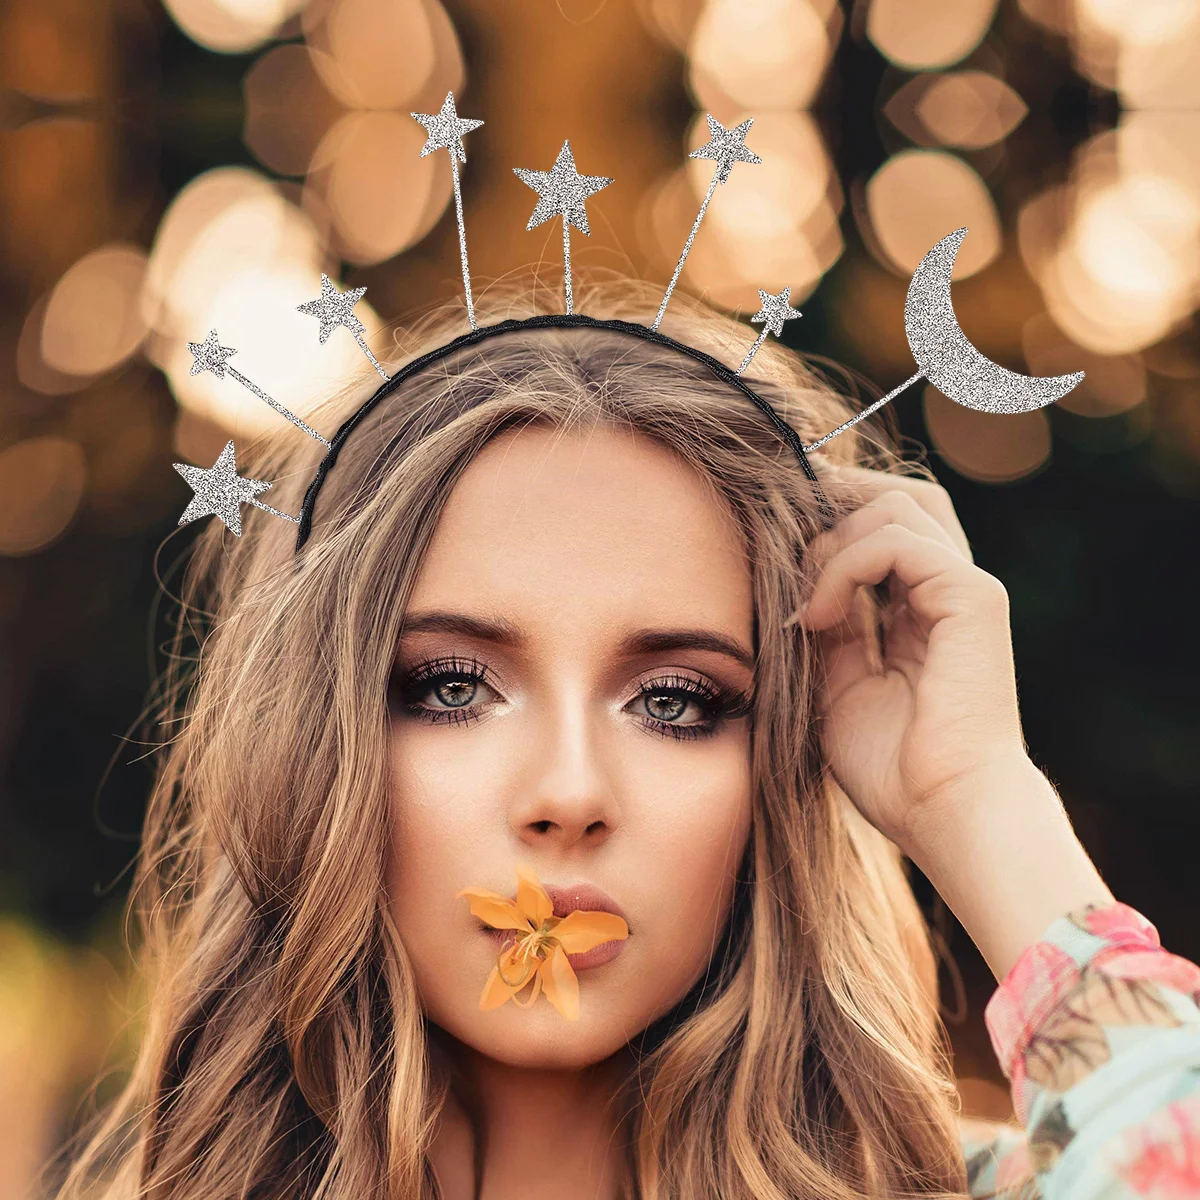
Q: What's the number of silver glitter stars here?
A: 7